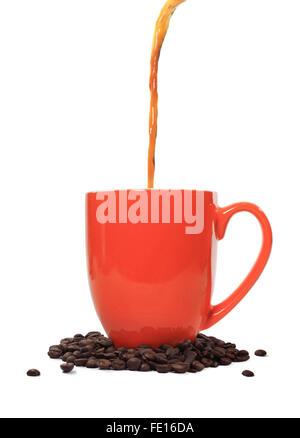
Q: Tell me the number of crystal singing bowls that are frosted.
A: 0